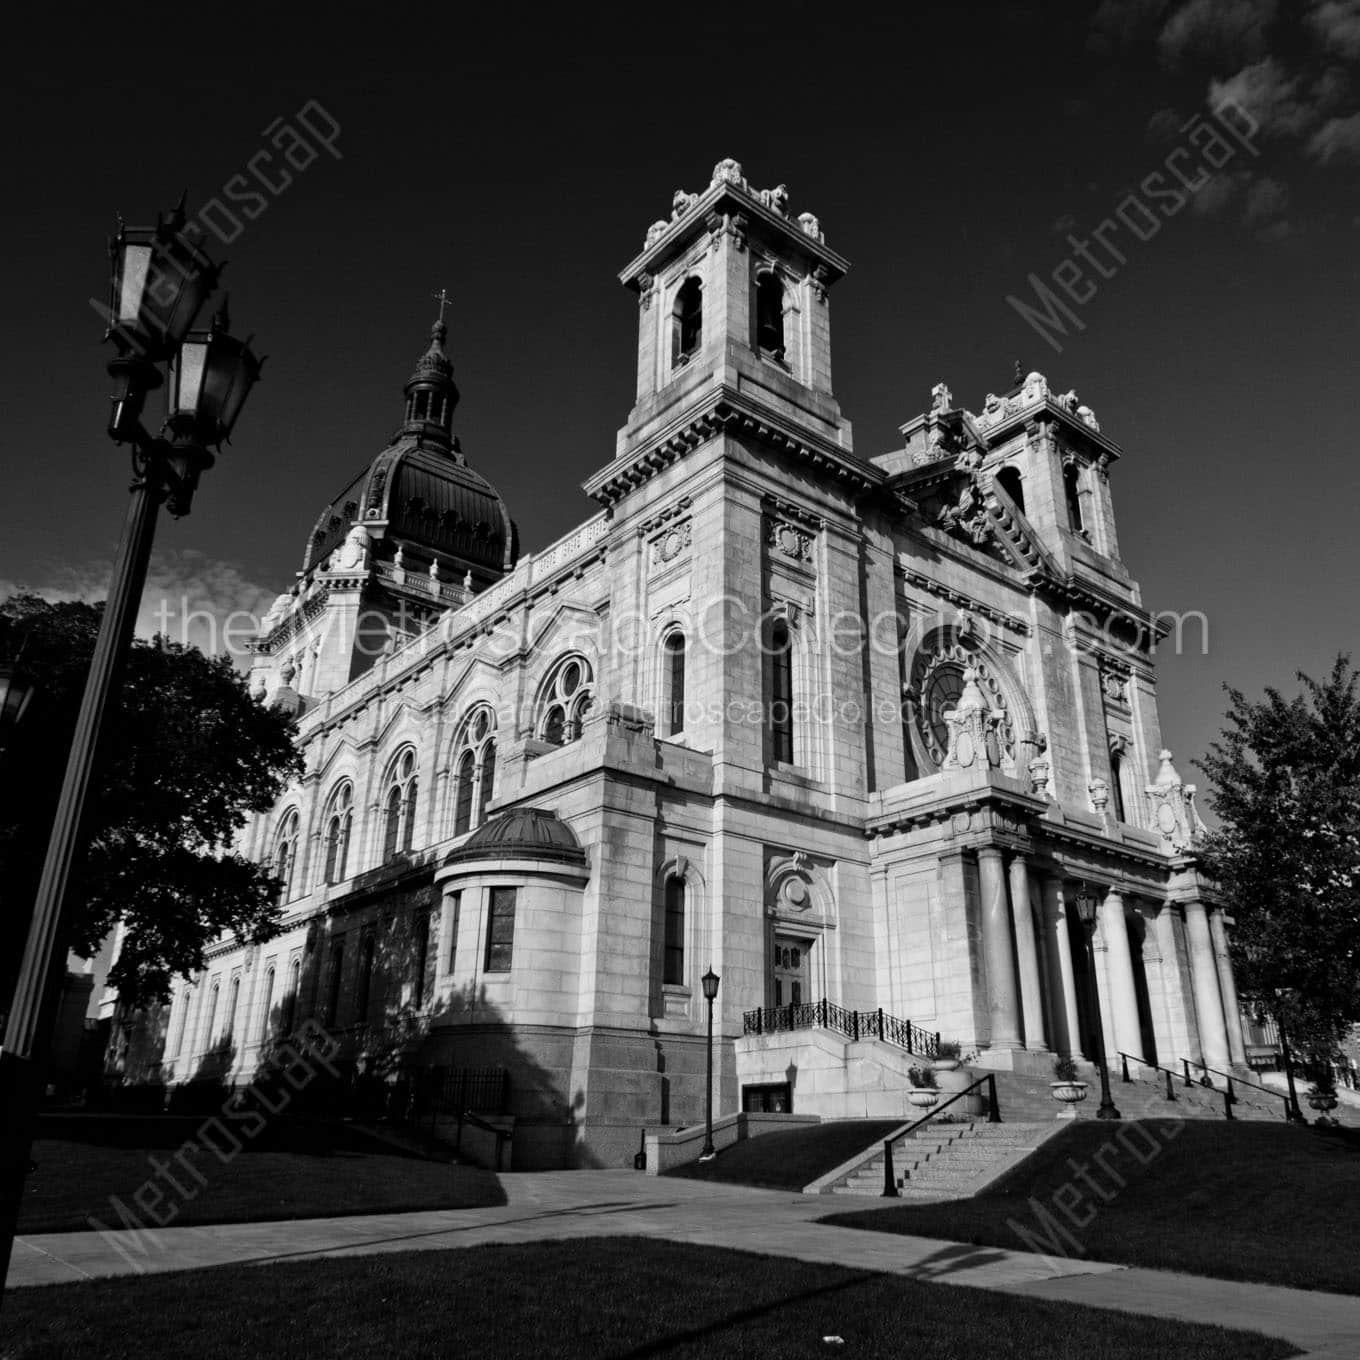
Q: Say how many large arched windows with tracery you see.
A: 5